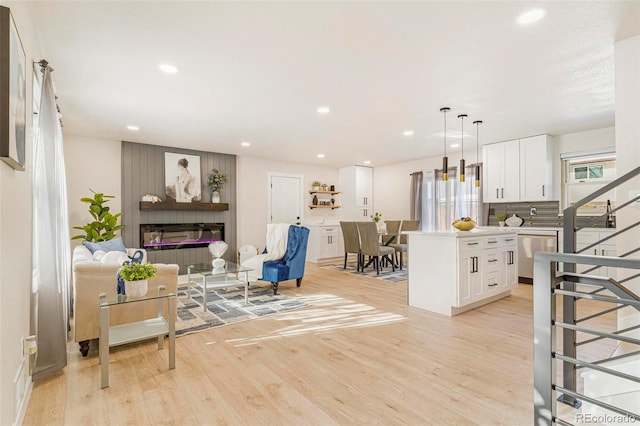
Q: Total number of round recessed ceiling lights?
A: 9